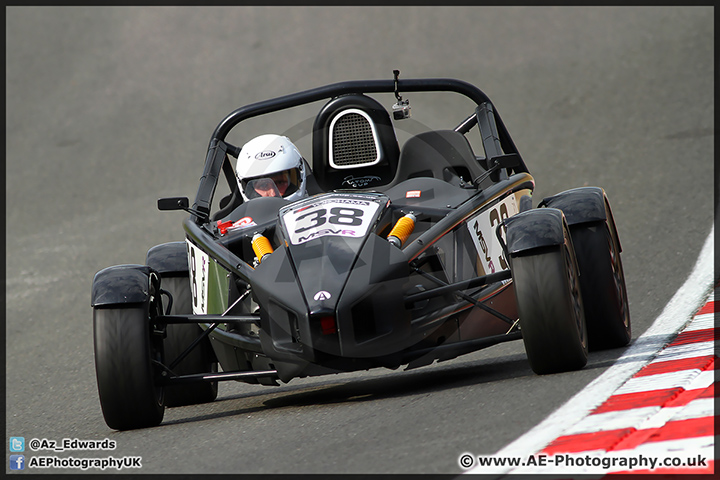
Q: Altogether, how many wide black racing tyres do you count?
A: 4